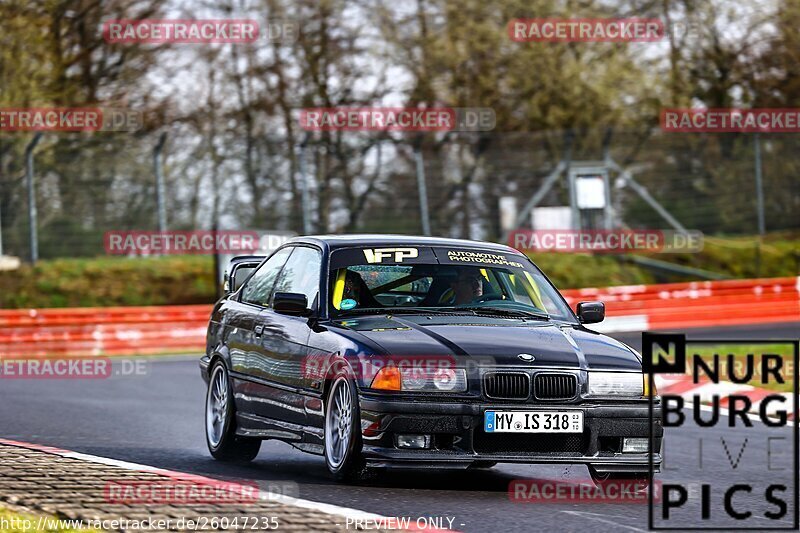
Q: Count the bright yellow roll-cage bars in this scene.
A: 2